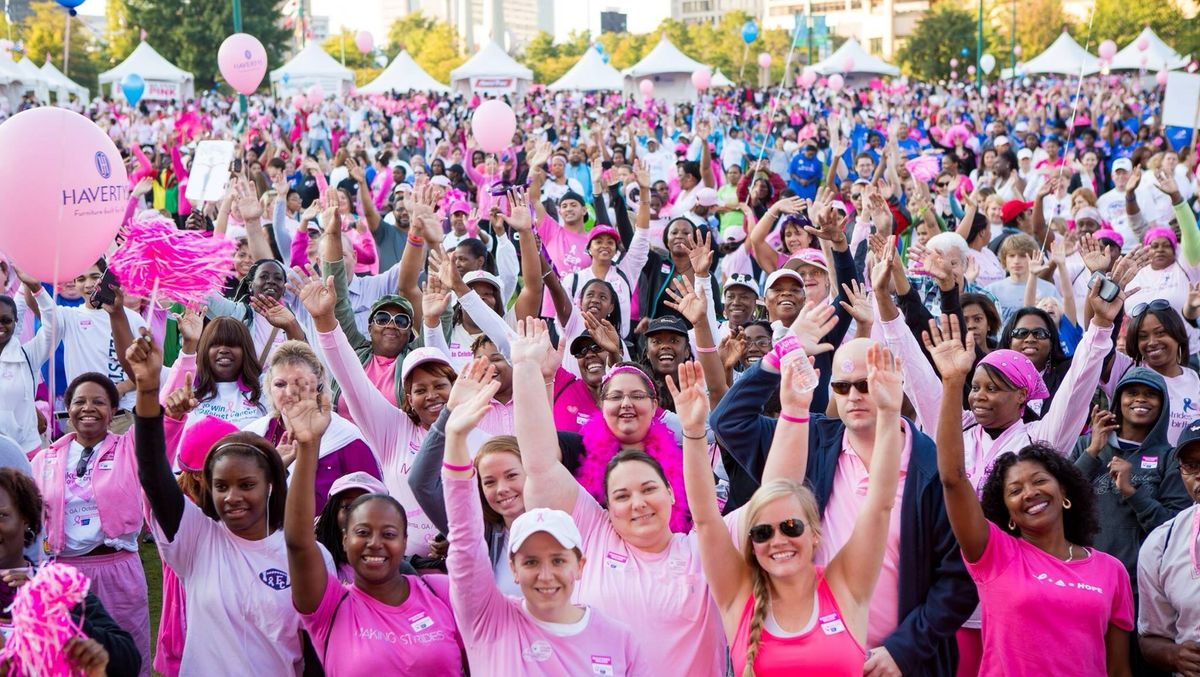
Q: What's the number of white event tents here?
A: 13